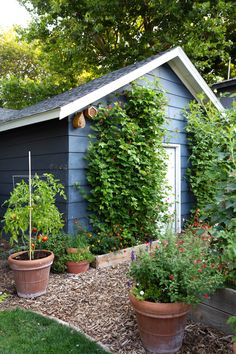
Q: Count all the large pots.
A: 2